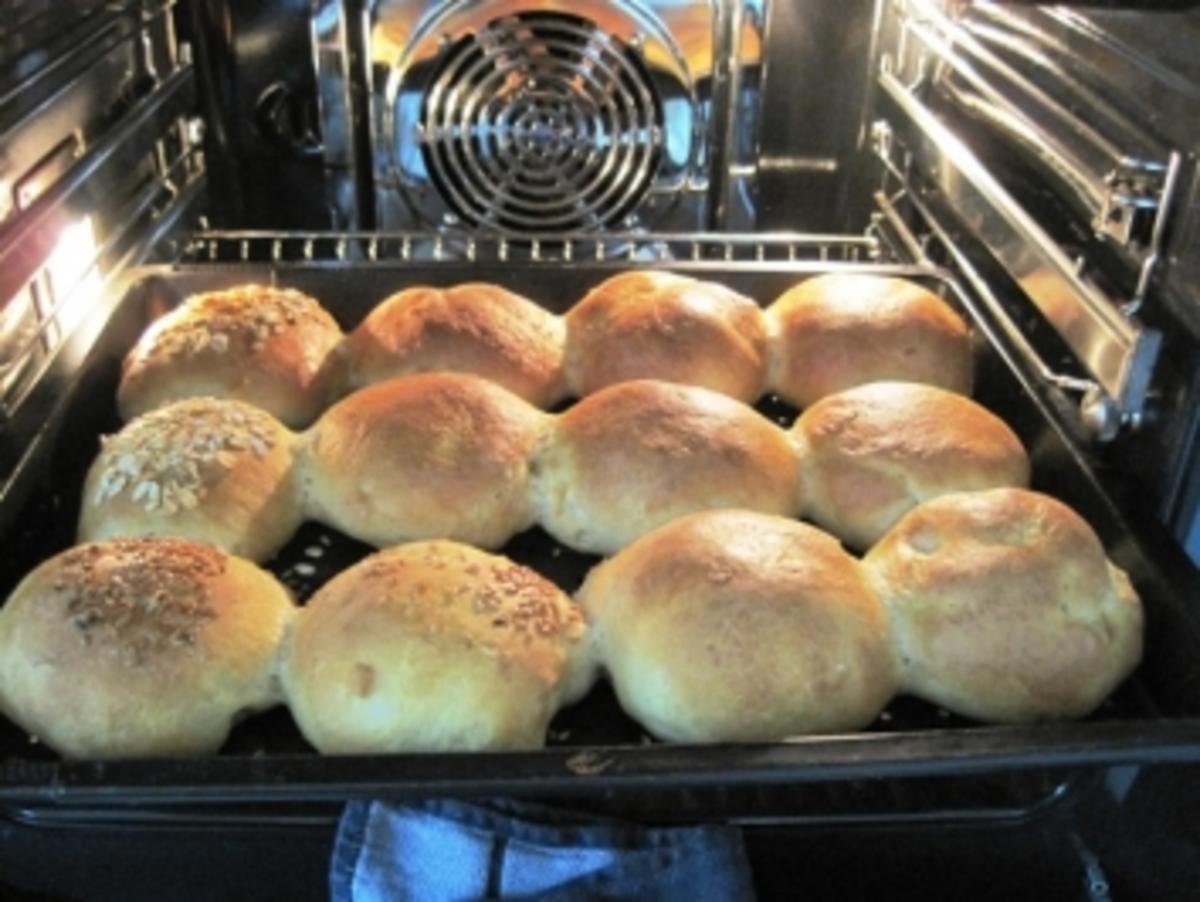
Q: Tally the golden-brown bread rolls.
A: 12